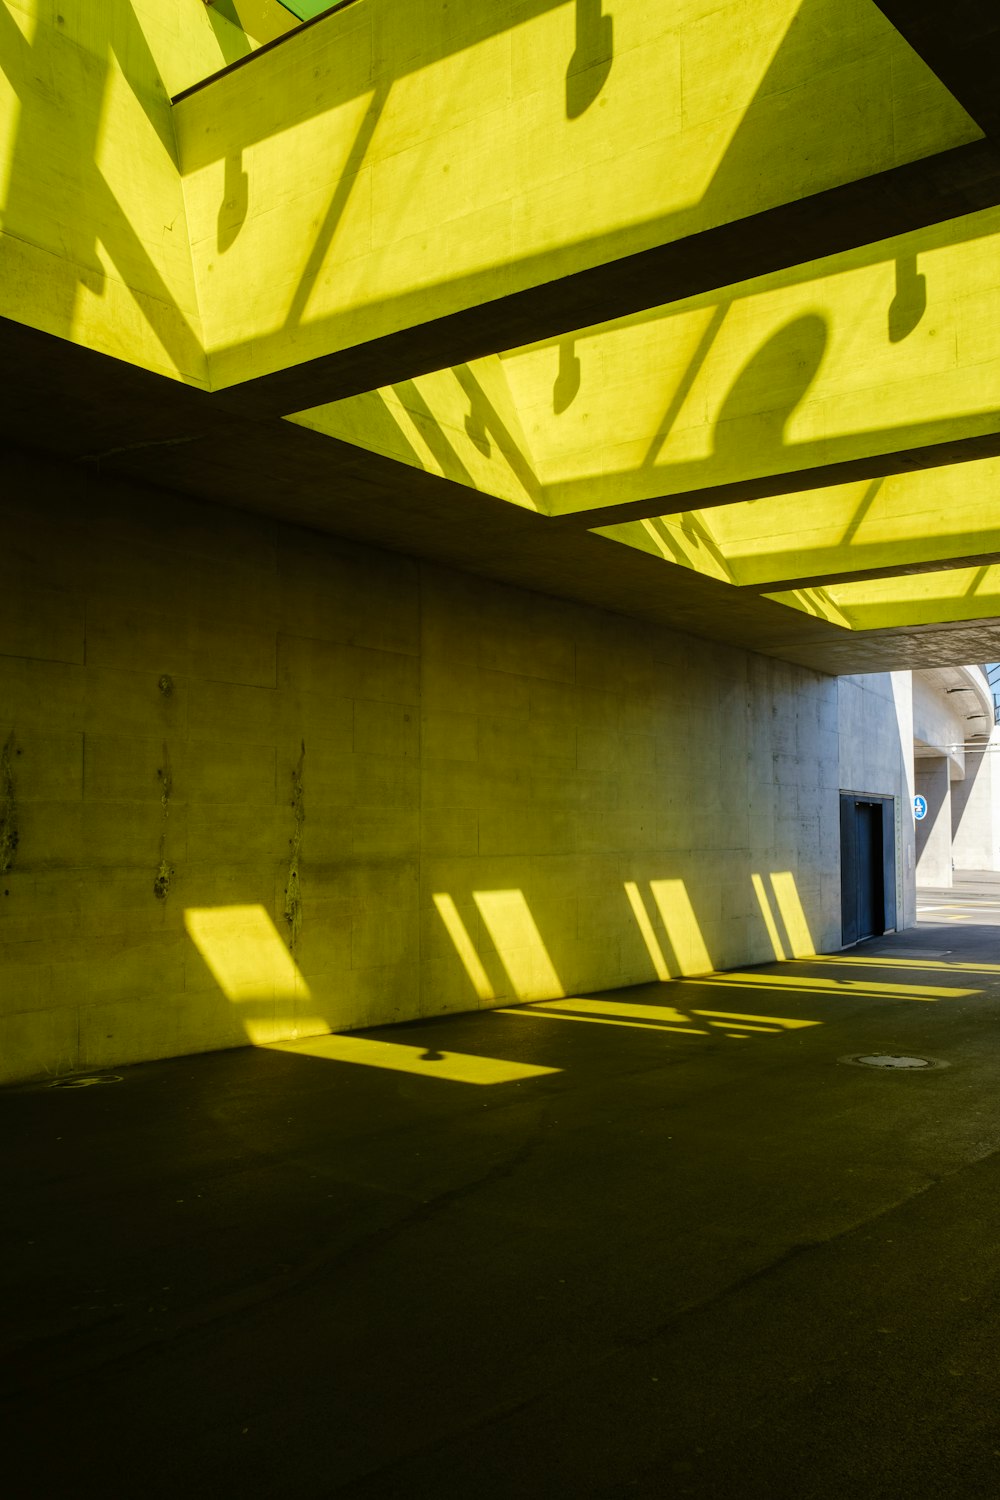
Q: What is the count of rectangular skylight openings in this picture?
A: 4